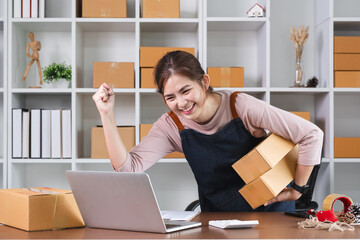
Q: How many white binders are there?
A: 6